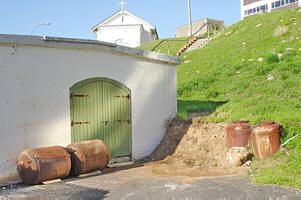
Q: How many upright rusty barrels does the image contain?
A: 2